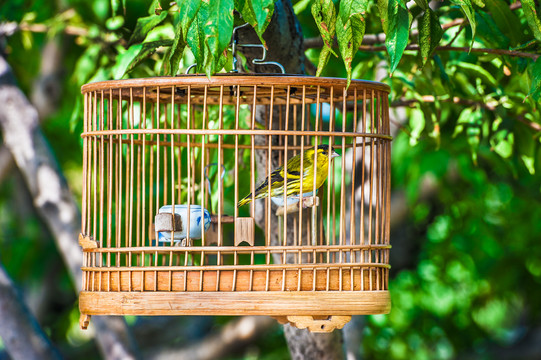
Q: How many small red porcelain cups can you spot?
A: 0